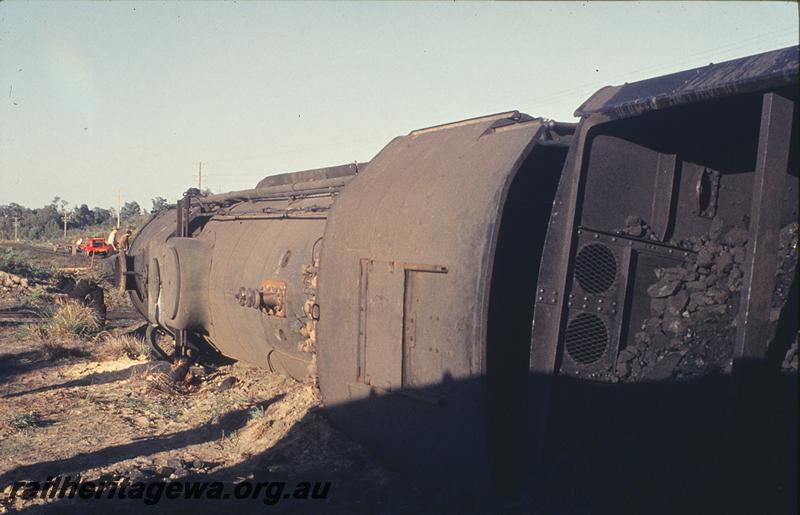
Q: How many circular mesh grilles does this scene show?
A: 2